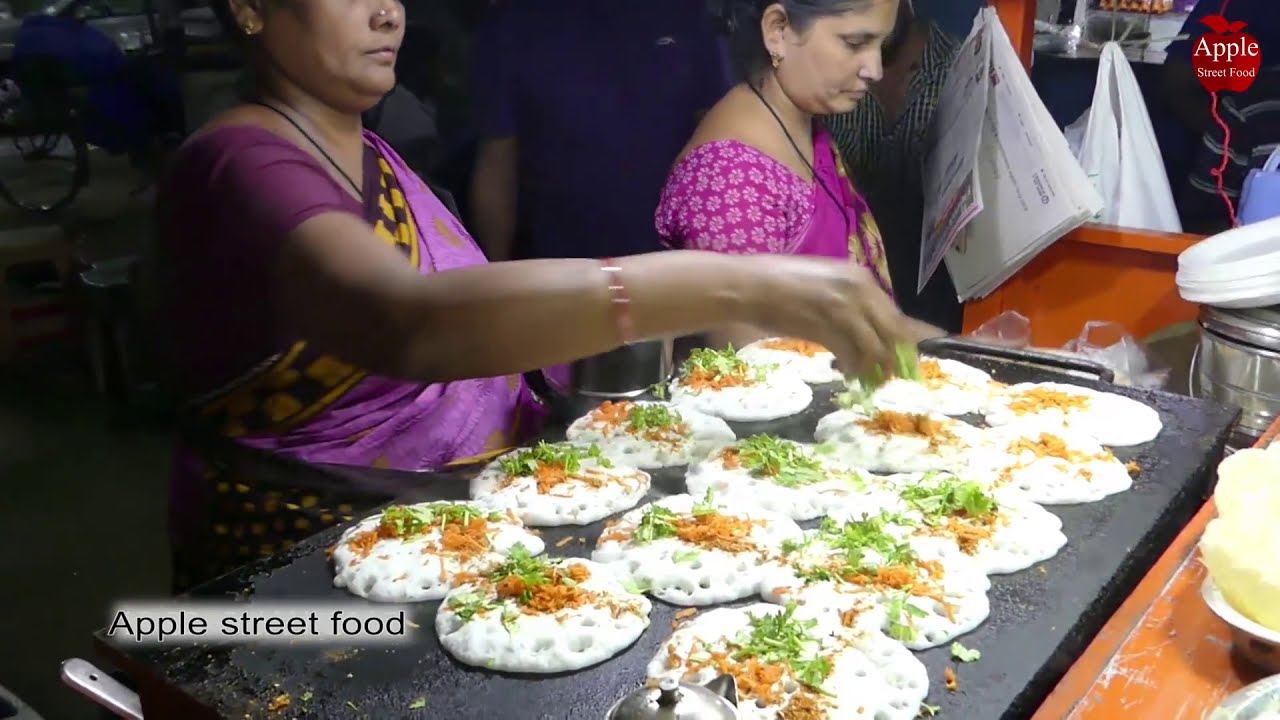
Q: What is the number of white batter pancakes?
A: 15